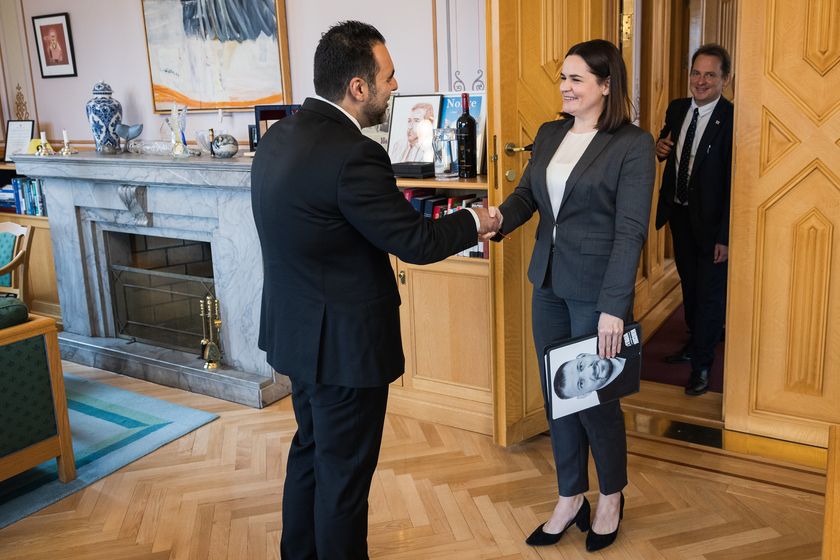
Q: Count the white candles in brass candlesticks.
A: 2